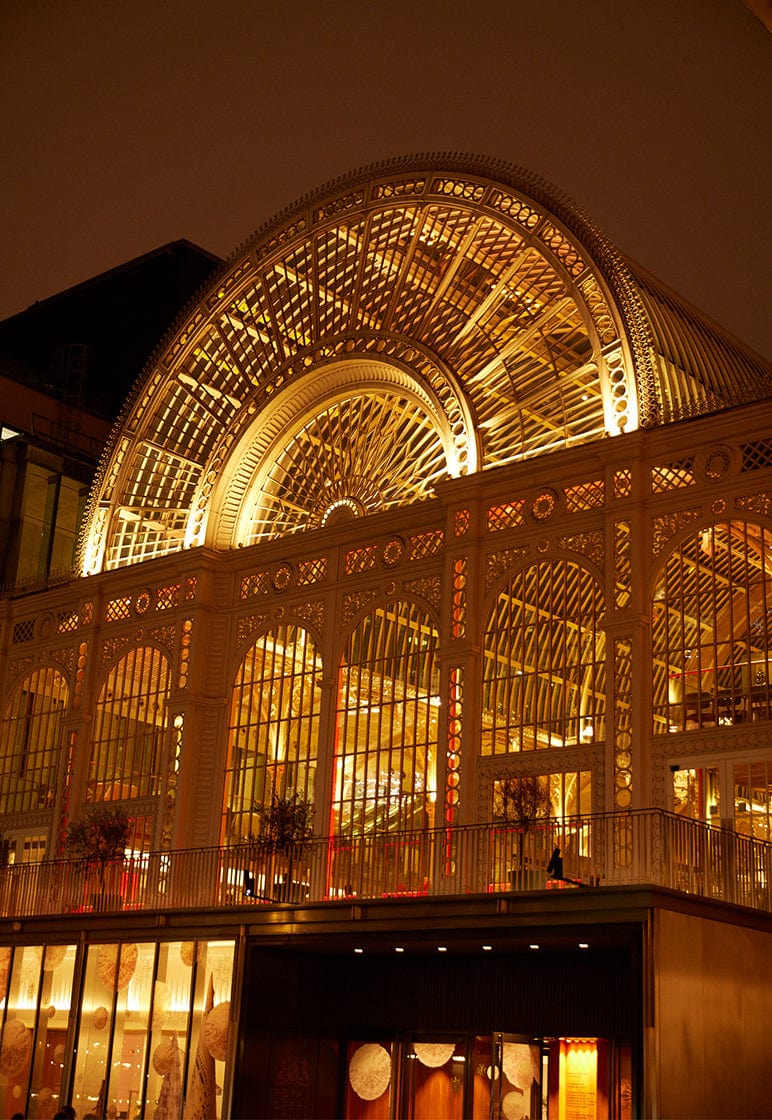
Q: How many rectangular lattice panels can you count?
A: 12